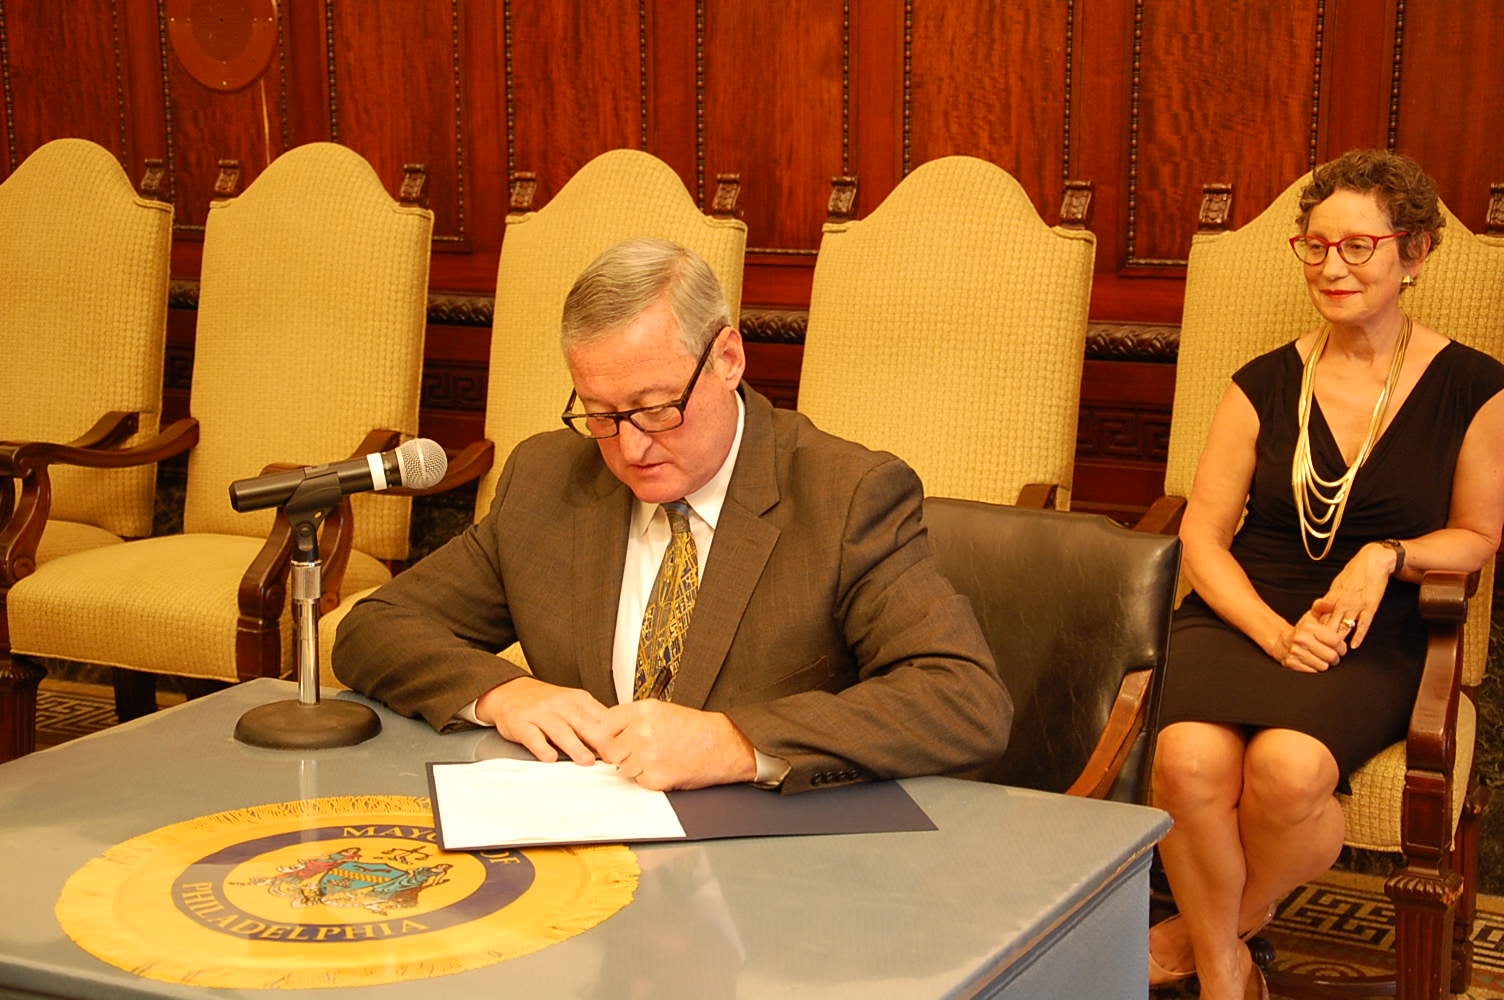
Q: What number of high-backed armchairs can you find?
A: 5